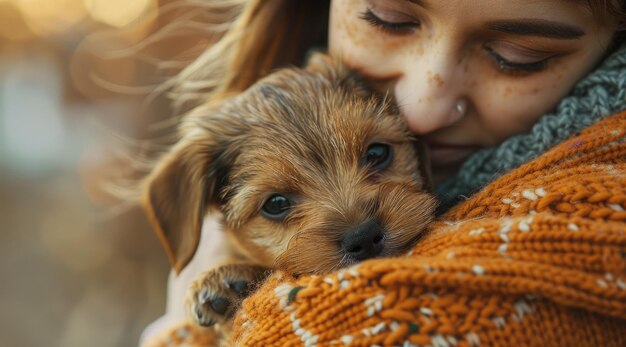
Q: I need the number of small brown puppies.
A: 1